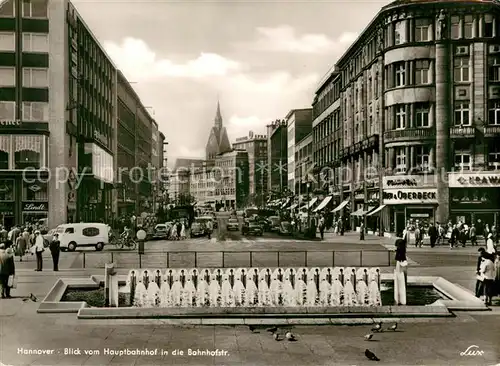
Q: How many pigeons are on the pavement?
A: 9